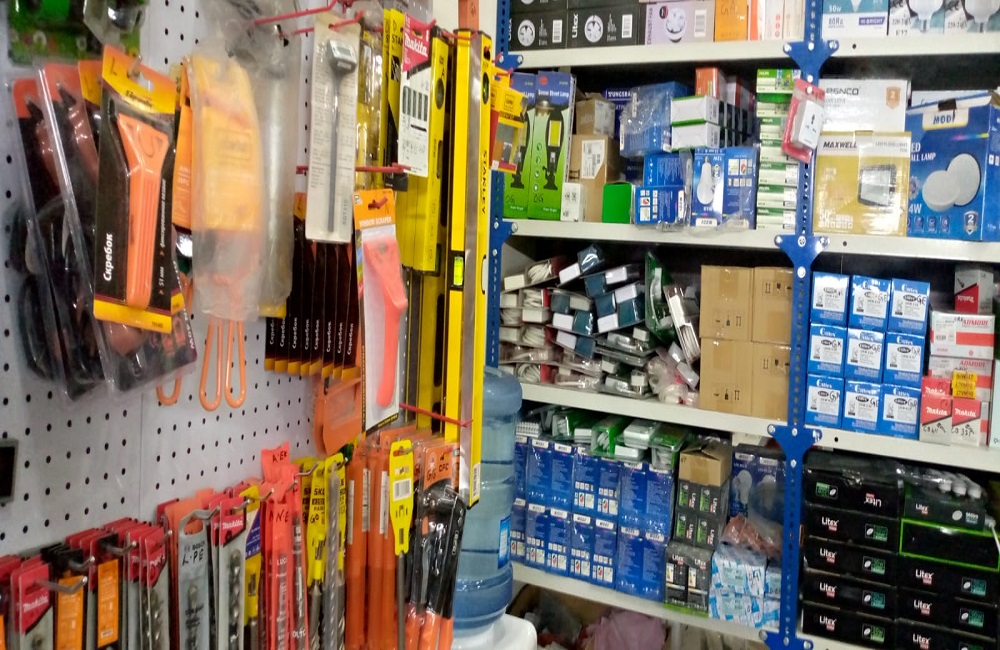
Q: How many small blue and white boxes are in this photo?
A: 9